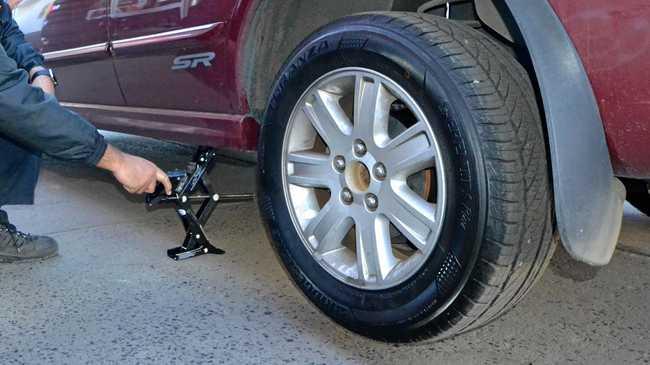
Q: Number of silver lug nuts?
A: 5